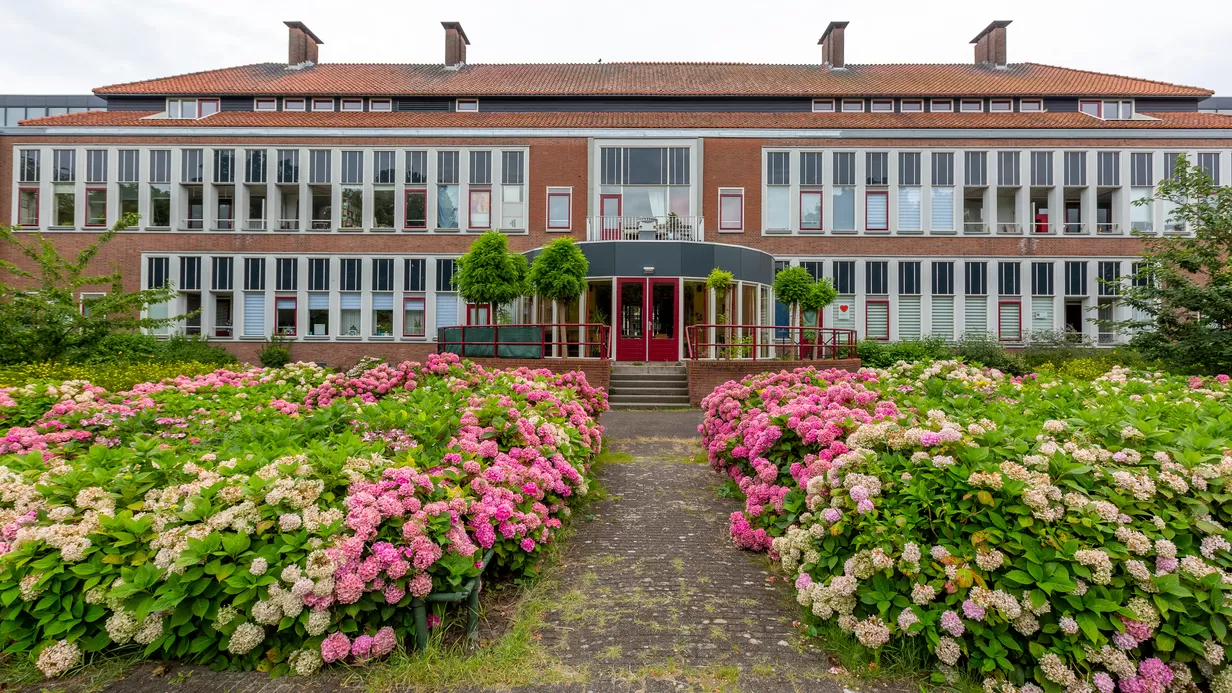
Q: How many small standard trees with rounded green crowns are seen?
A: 5